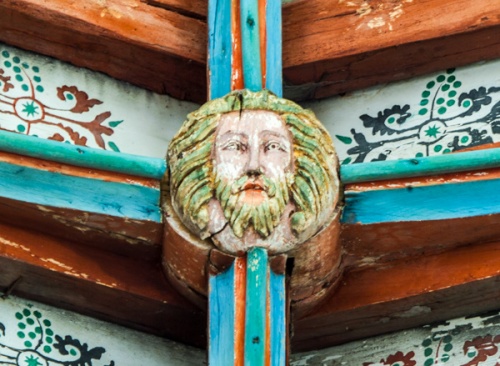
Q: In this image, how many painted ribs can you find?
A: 4